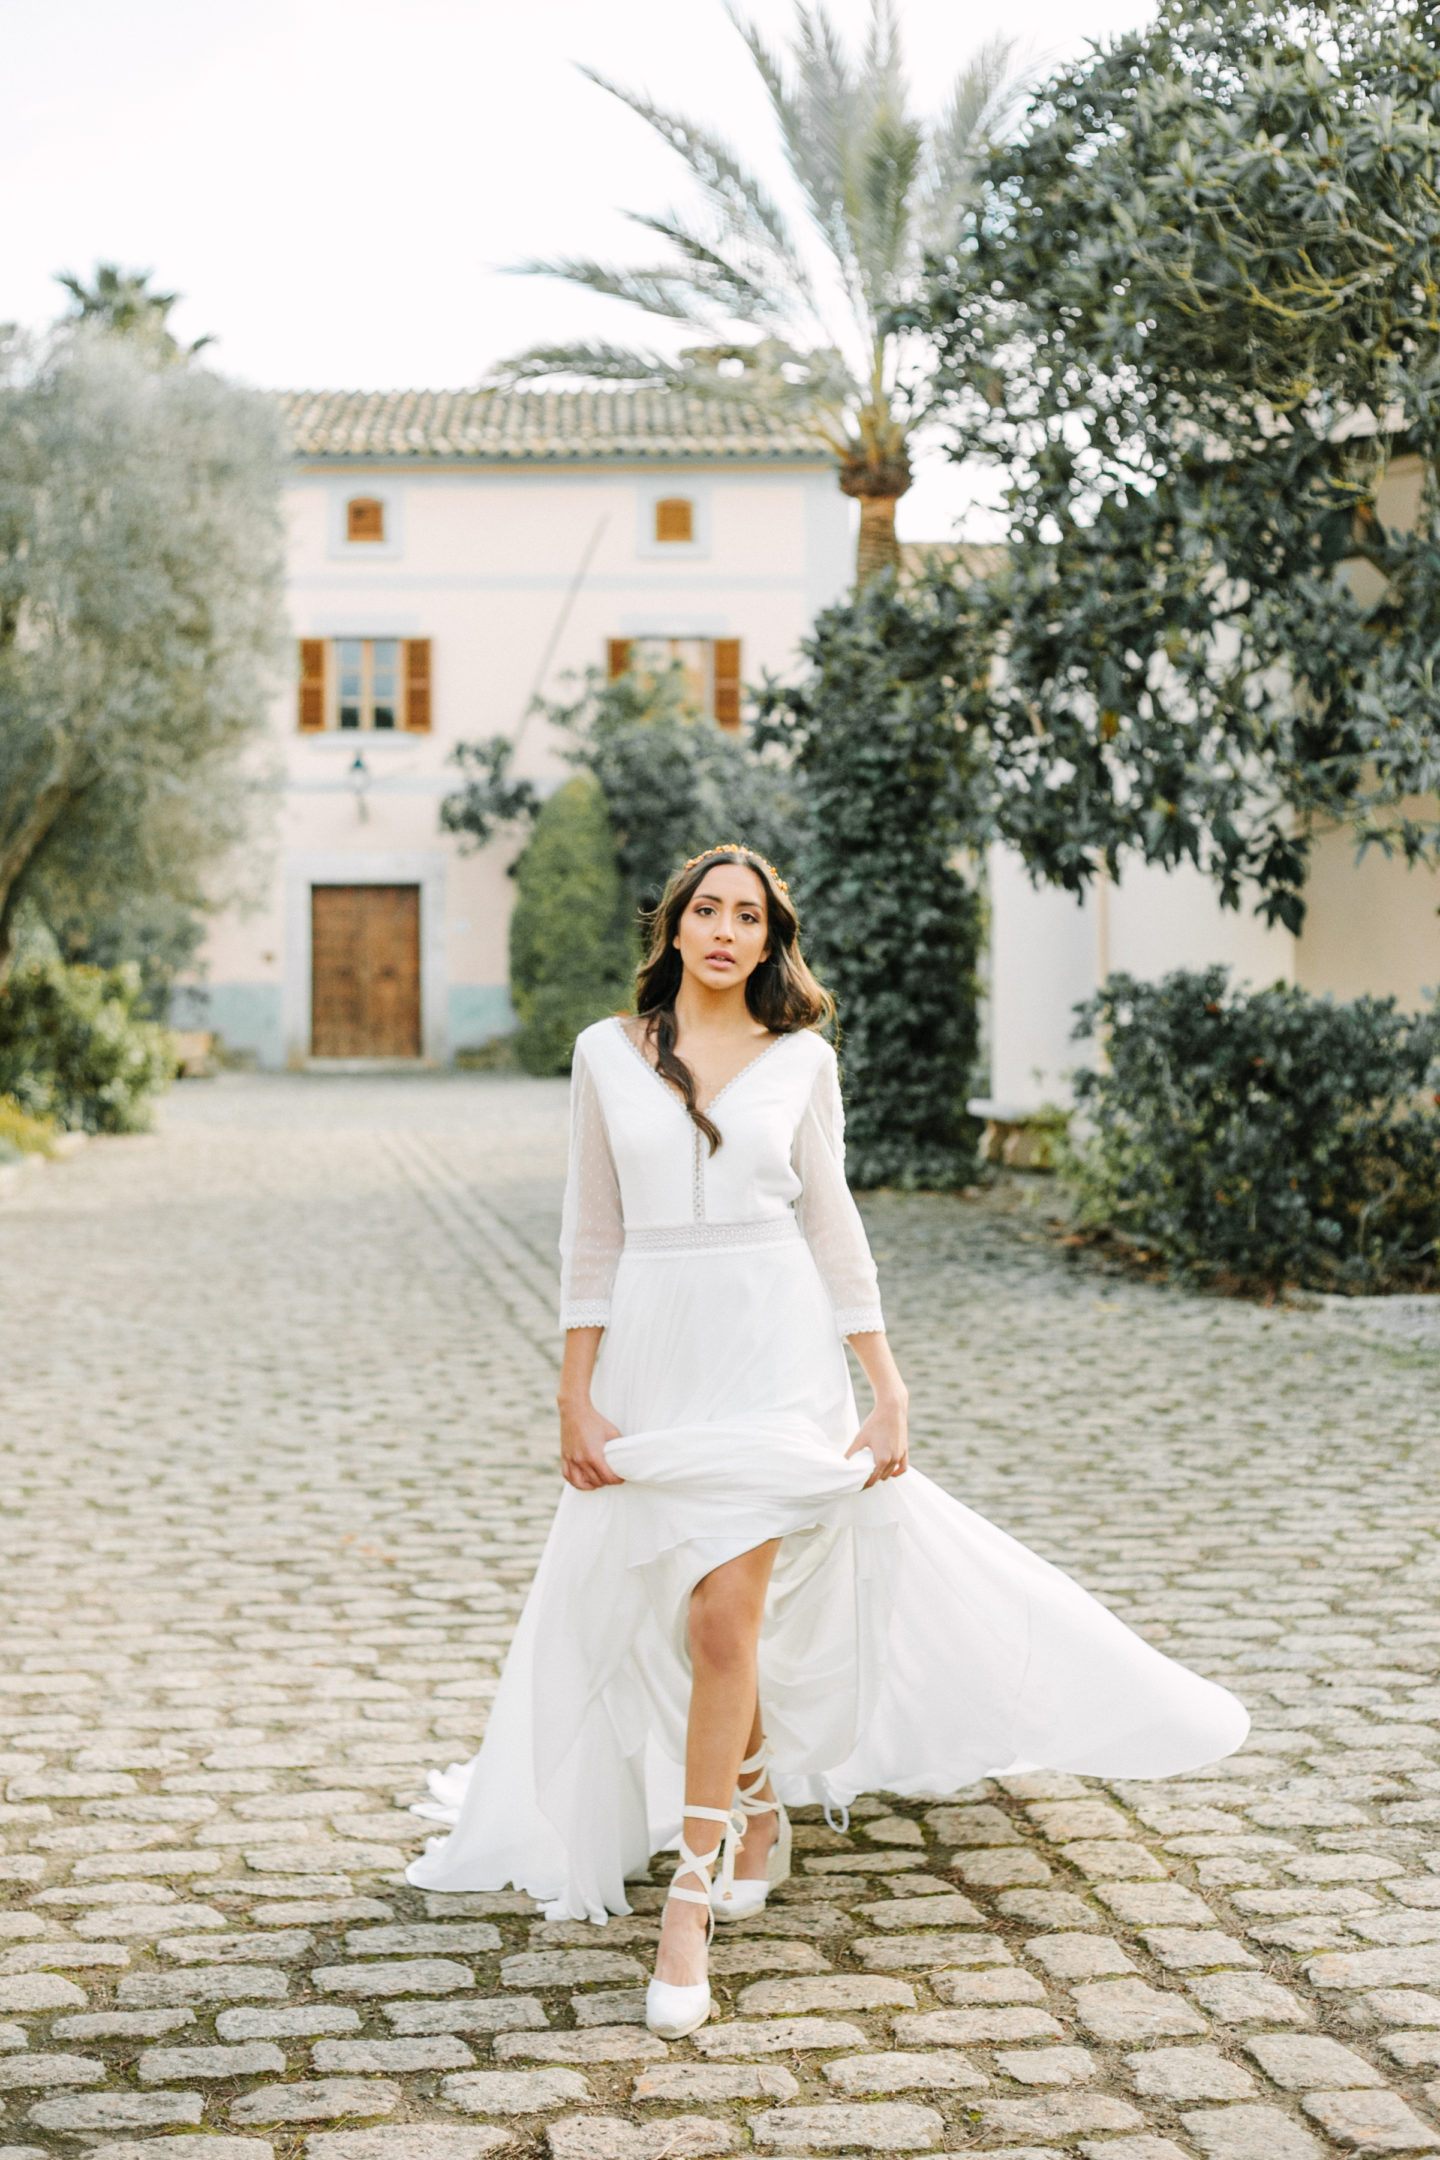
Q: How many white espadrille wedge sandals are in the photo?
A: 2